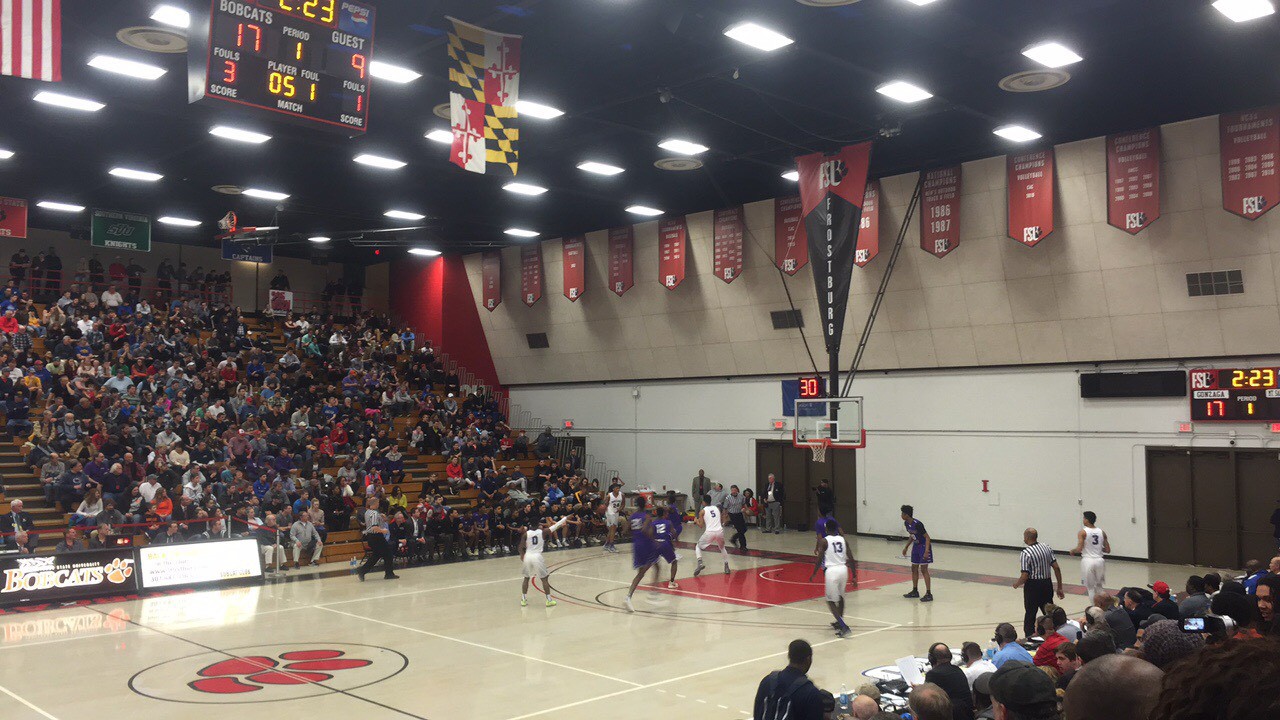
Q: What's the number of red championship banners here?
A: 12